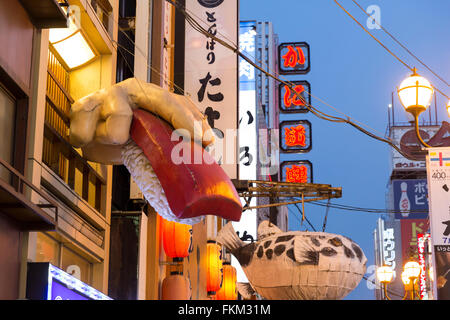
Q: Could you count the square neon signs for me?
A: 4